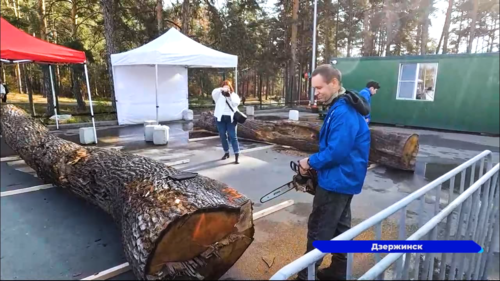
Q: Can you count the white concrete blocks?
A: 7